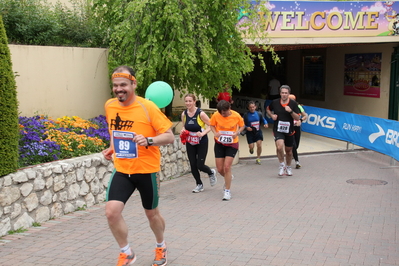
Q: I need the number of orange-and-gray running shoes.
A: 2